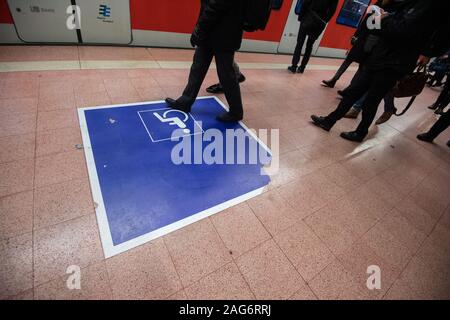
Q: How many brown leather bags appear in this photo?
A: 1